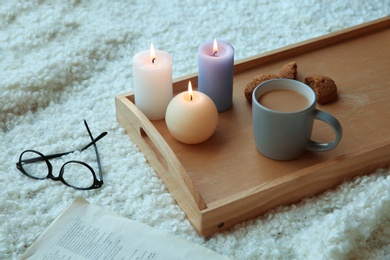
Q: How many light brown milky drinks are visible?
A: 1